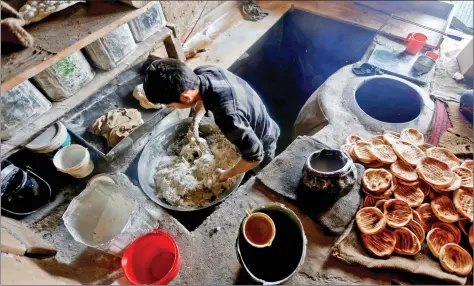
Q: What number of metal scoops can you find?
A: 0